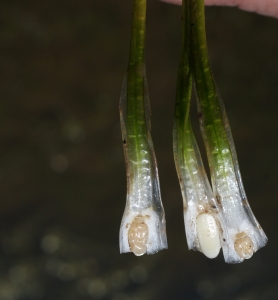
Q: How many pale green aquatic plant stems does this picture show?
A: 3